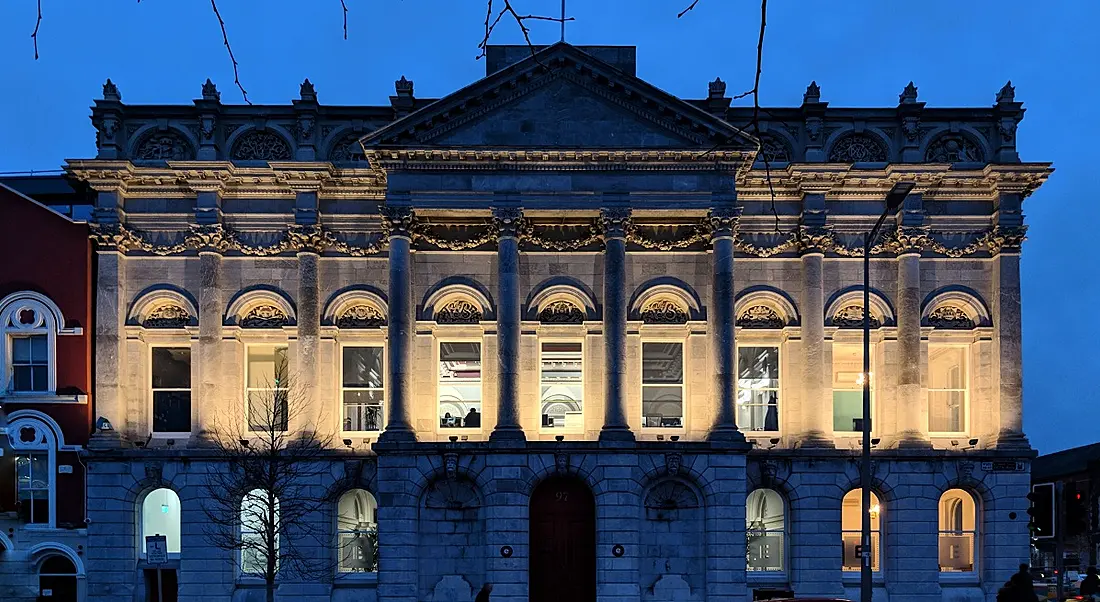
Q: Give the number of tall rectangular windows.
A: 9